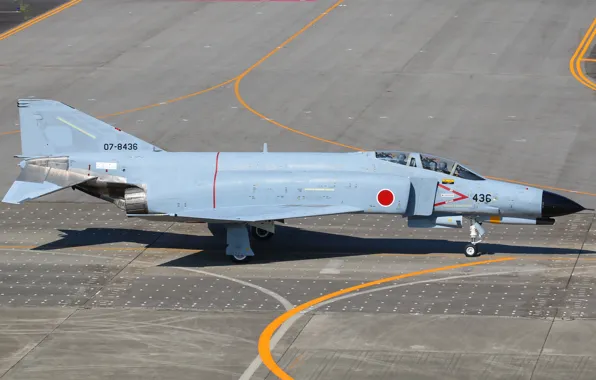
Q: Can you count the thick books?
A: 0